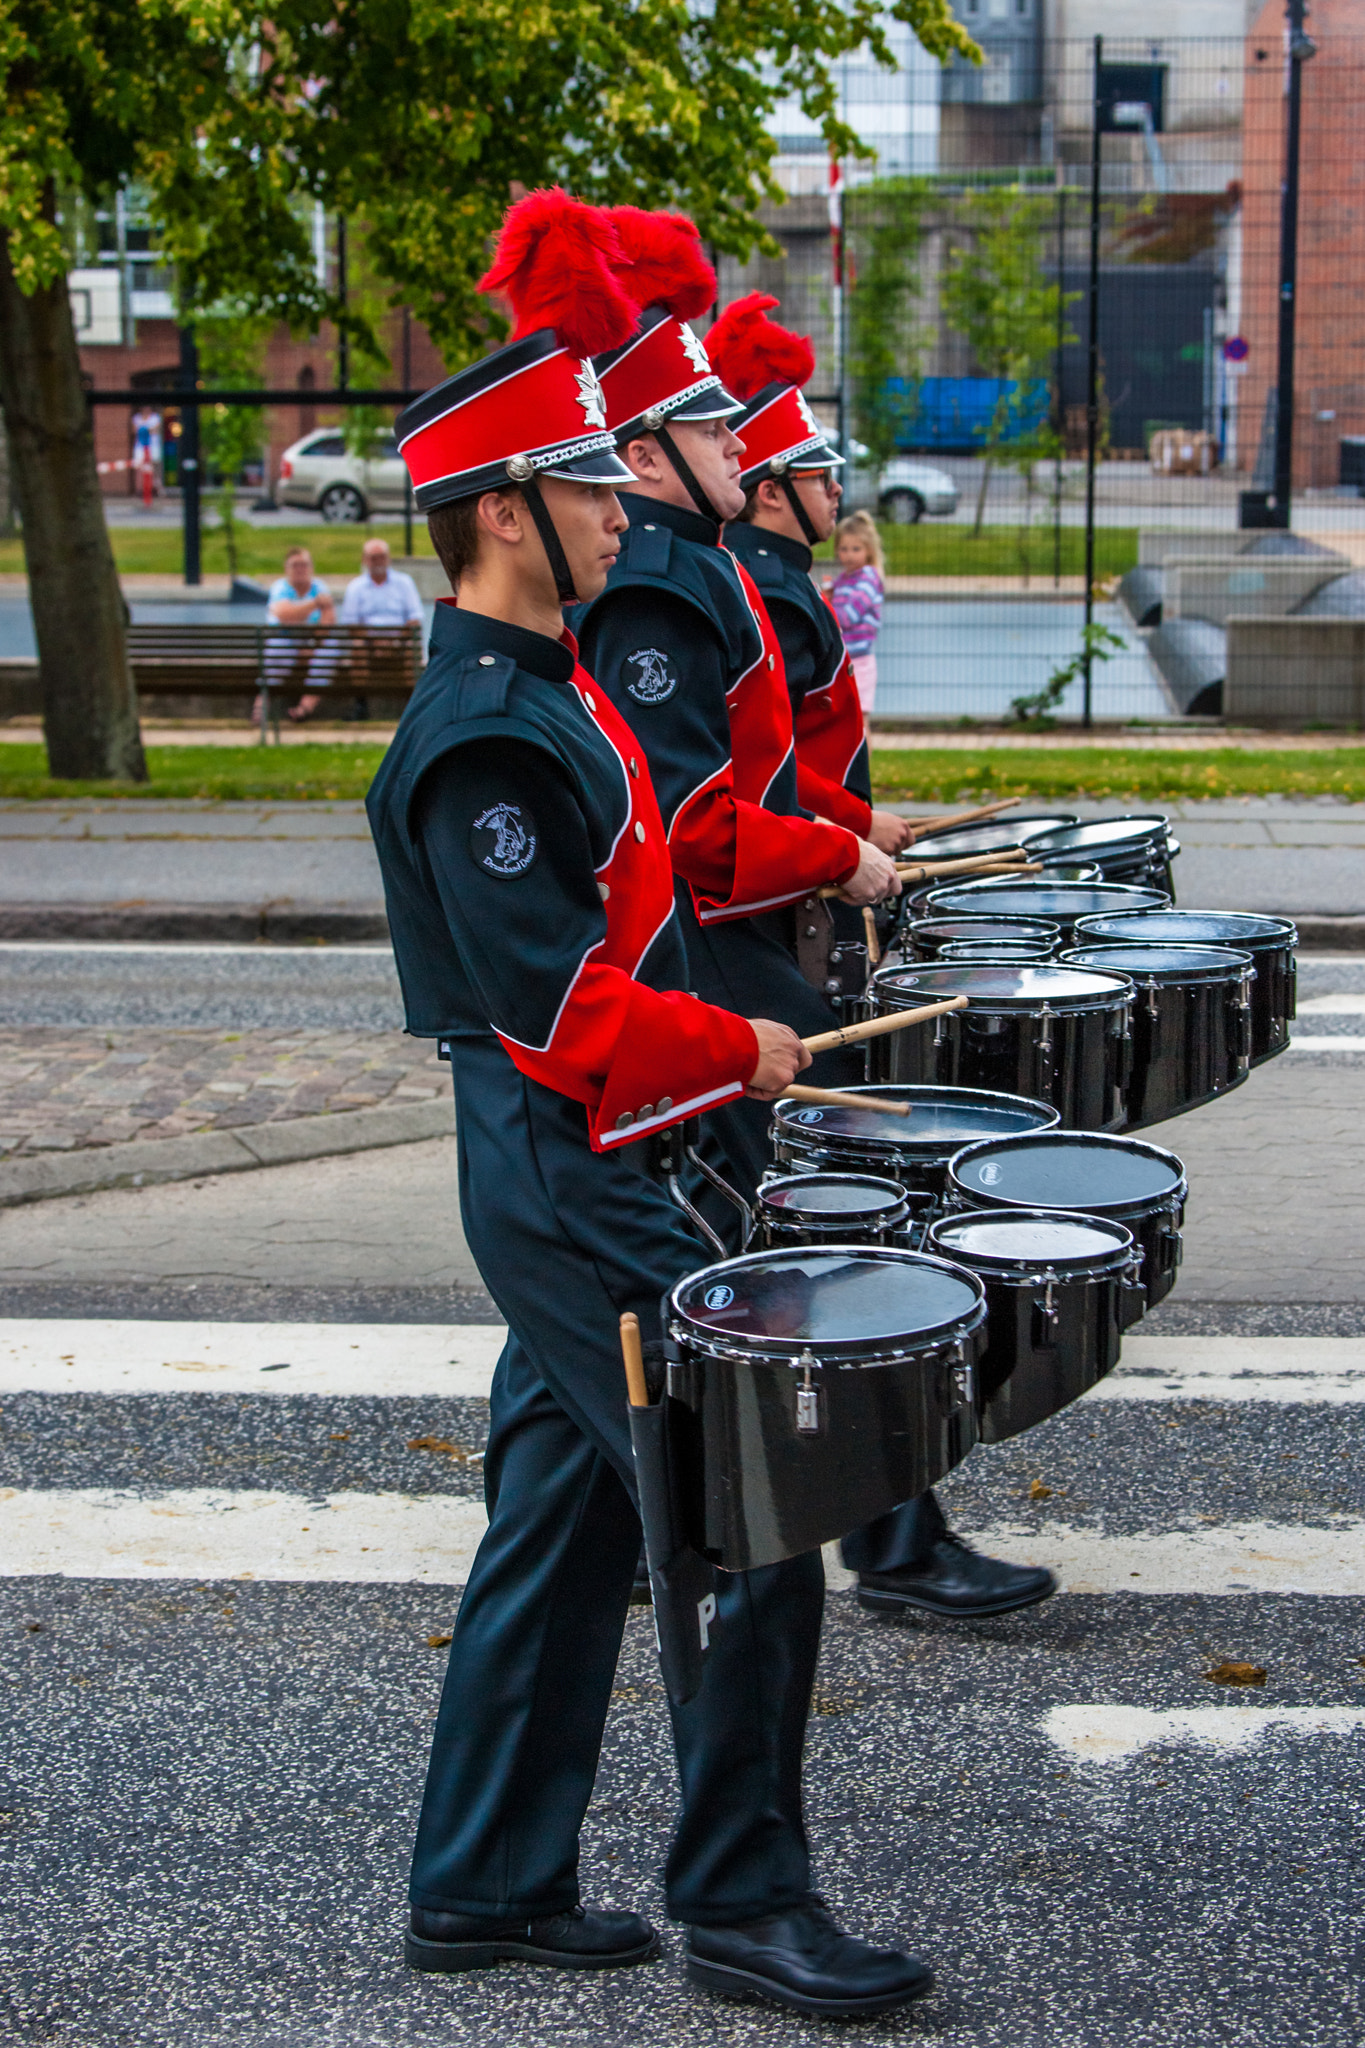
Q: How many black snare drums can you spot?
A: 15